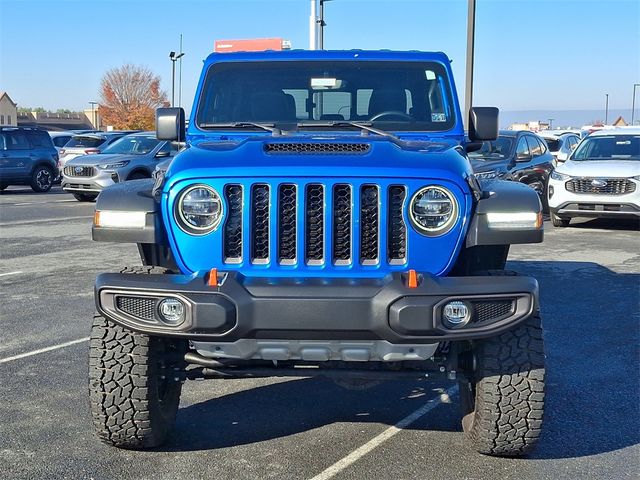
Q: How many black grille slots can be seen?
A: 7